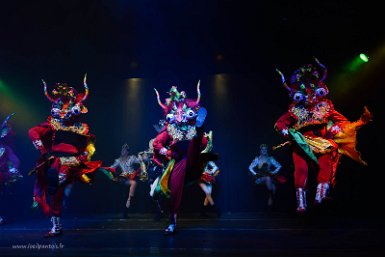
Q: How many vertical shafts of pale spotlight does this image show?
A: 2